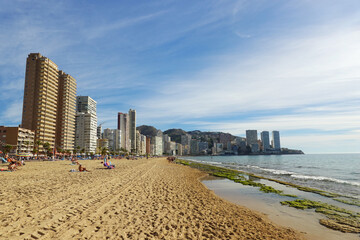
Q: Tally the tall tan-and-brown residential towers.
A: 2